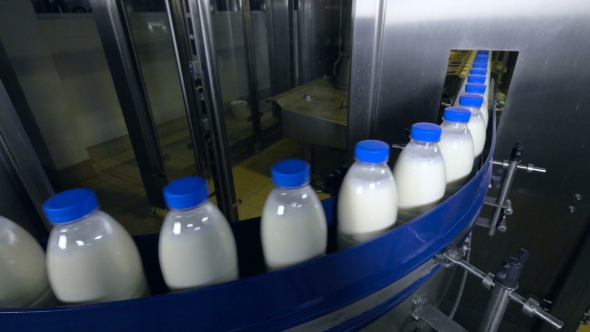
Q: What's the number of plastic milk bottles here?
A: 15